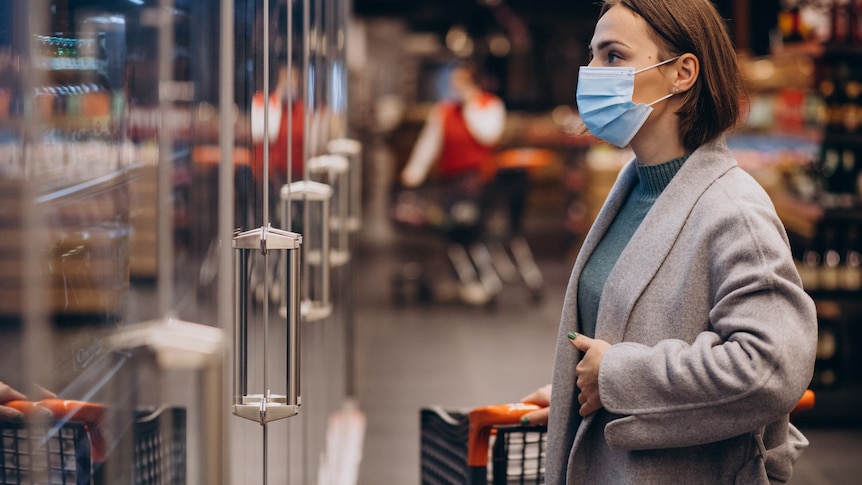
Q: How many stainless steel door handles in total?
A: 5